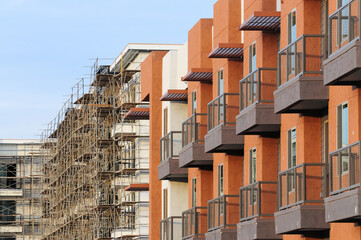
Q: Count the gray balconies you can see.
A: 12